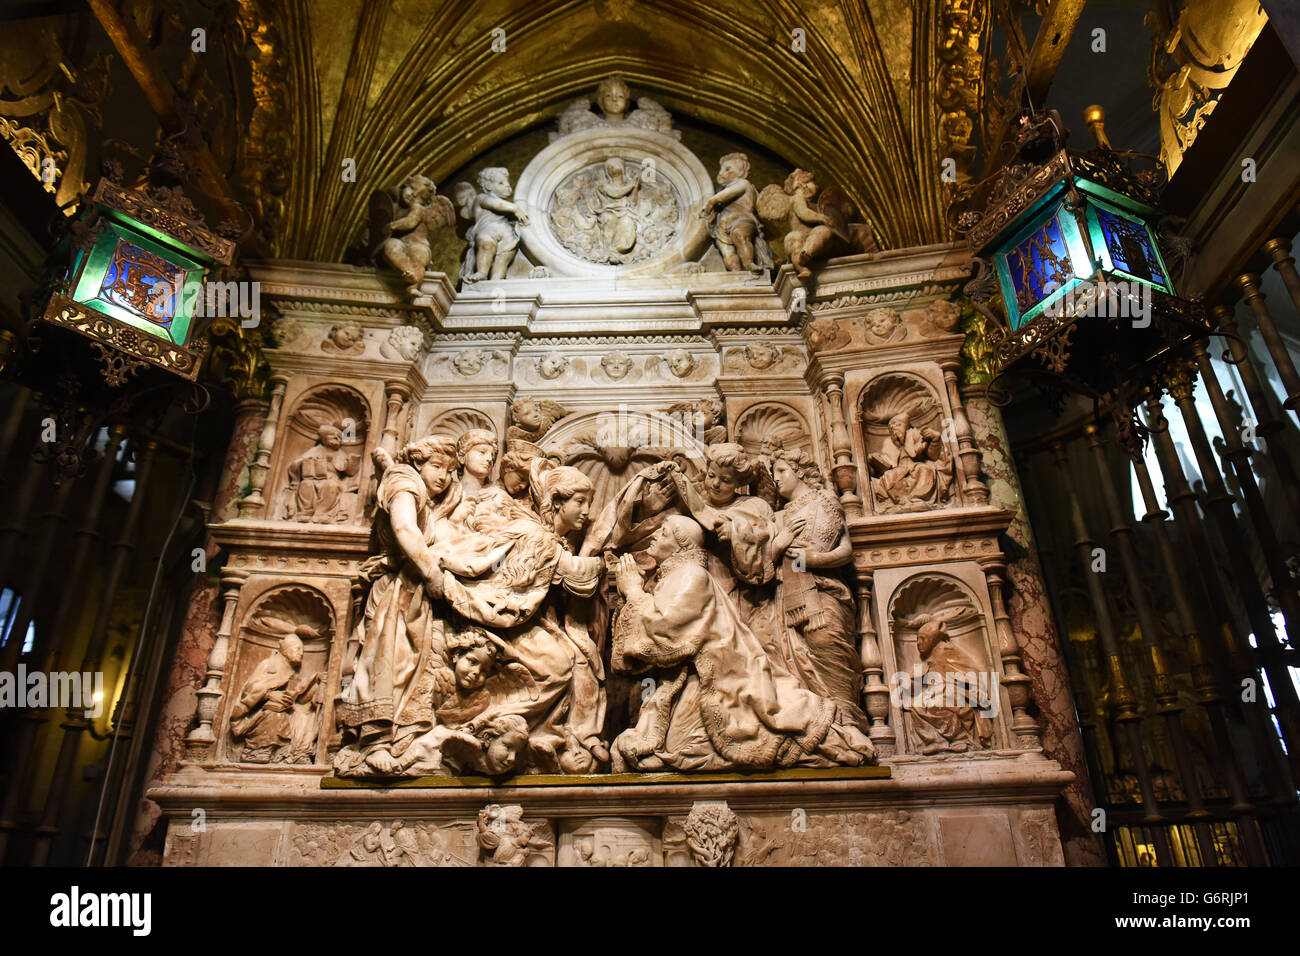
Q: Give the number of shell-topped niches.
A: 7